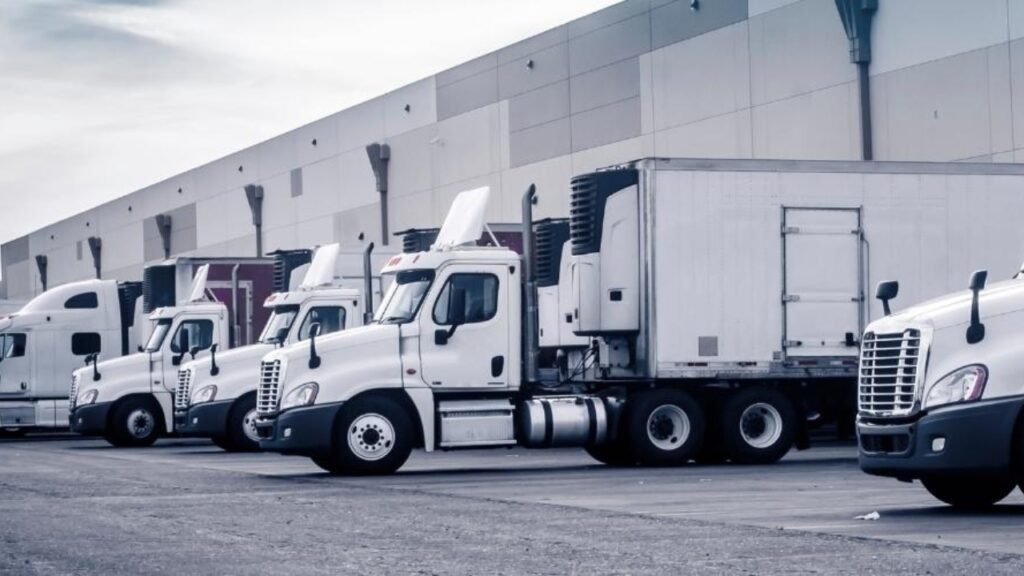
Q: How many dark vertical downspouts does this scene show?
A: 6